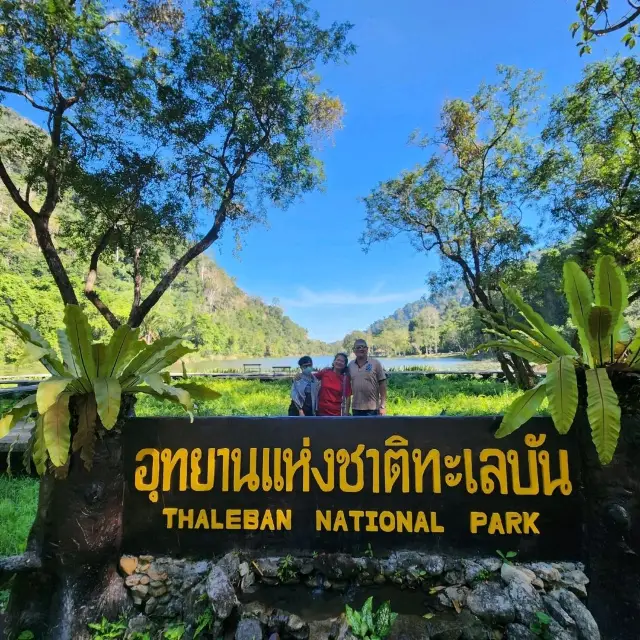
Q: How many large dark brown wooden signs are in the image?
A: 1